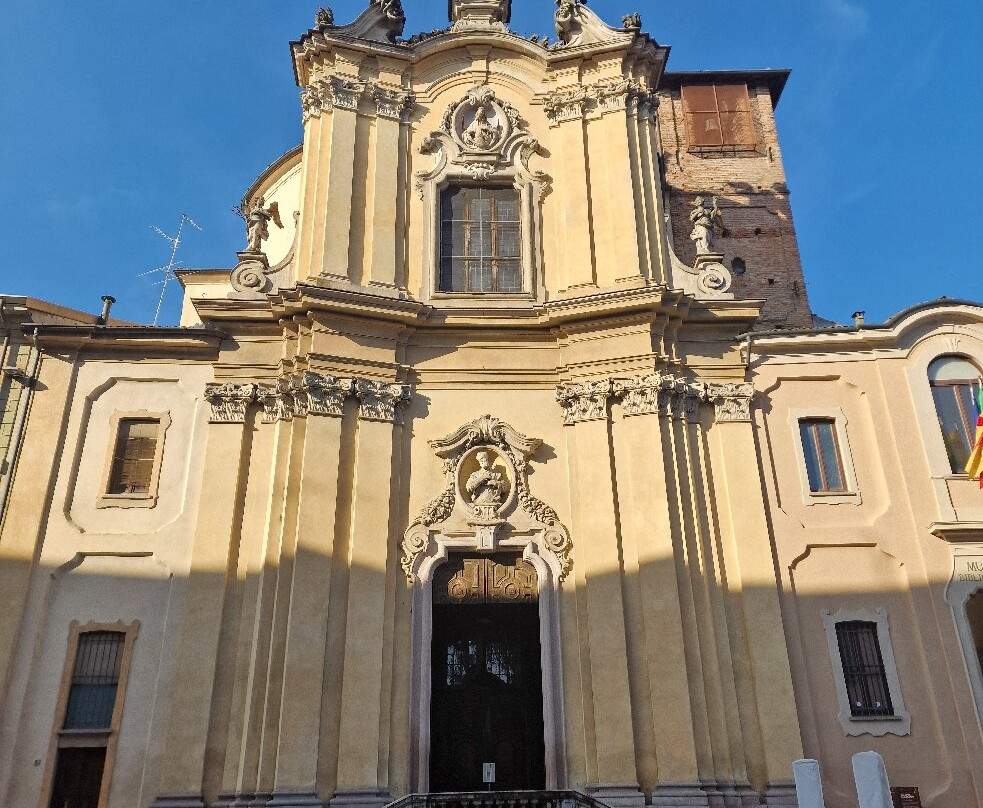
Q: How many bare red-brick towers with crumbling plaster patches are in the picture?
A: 1